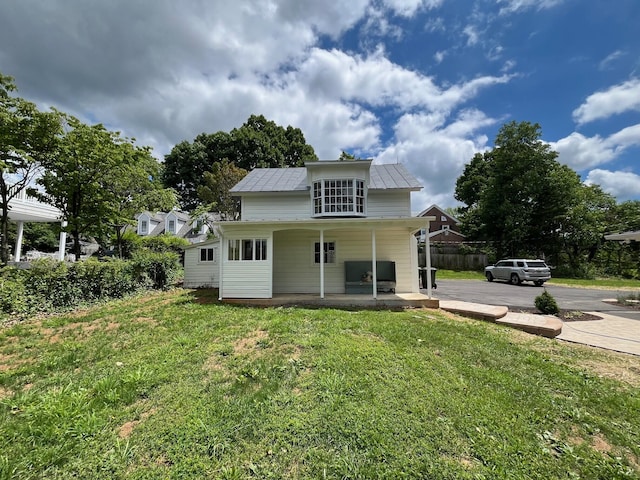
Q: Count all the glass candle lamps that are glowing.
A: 0